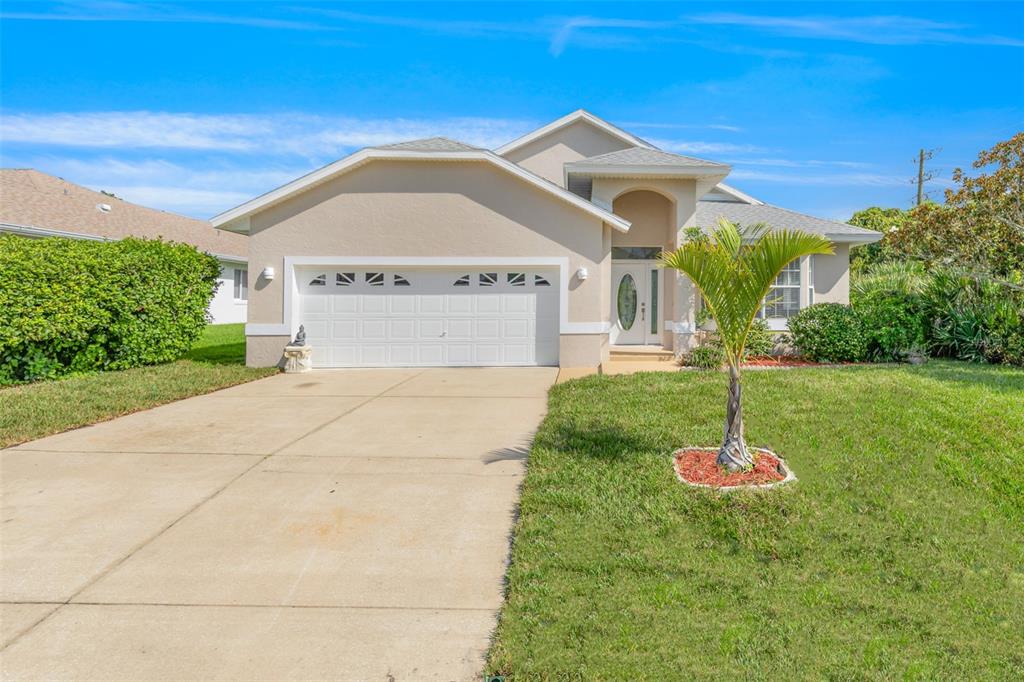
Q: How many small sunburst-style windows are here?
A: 8